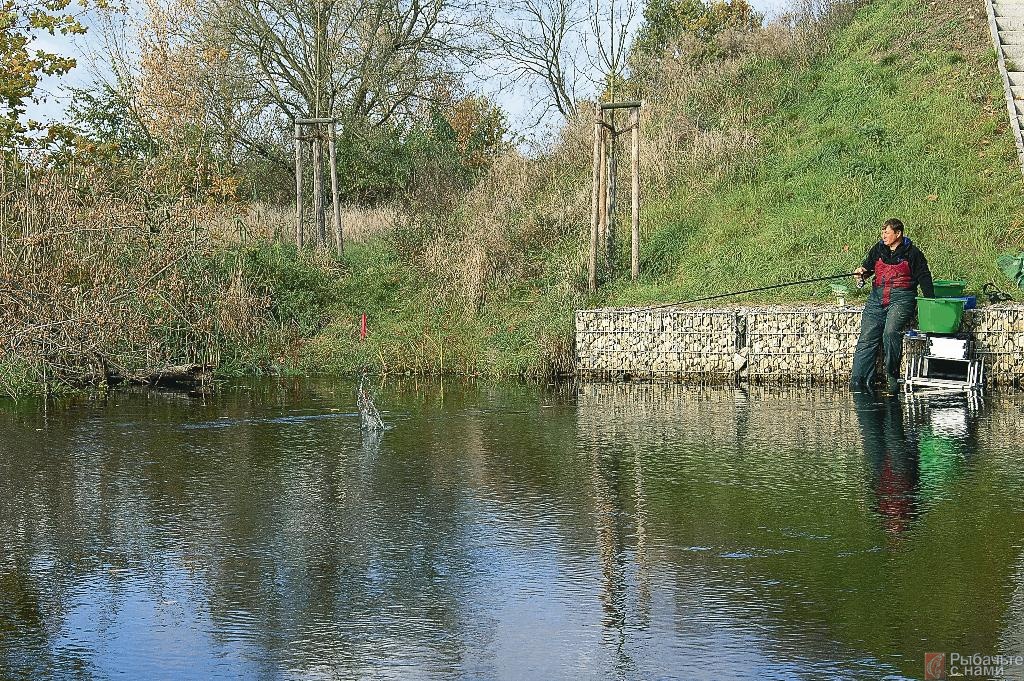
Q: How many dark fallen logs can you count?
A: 1